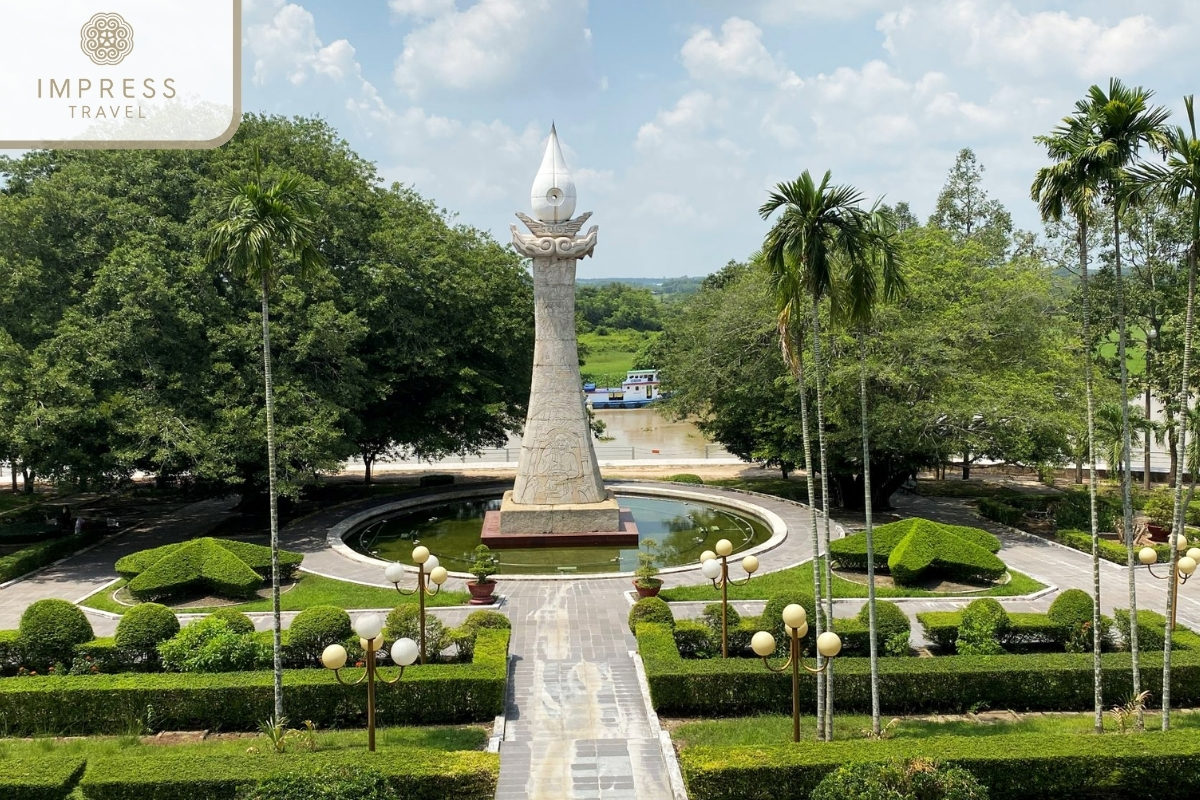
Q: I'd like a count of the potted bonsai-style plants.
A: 2